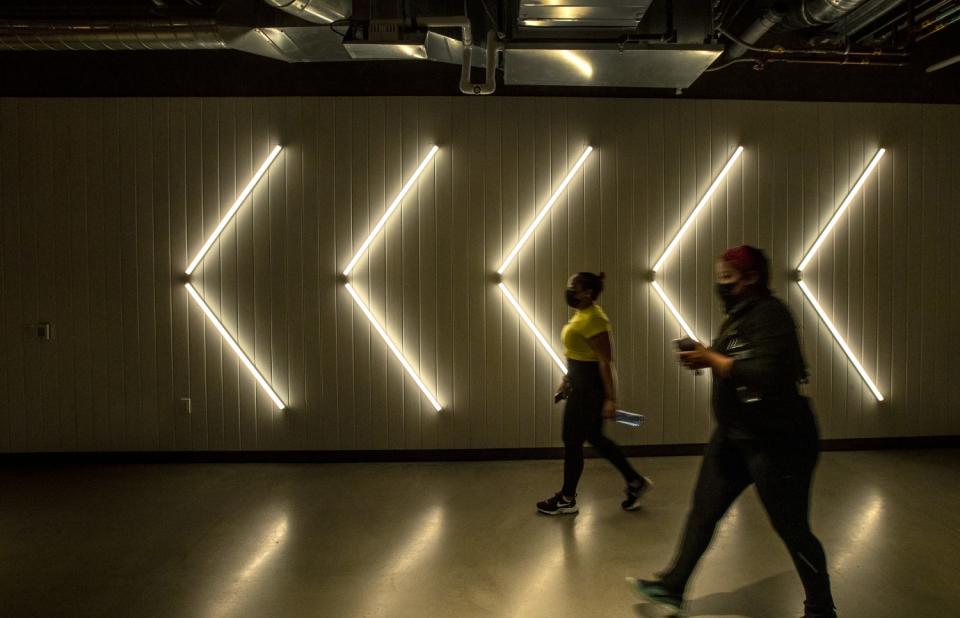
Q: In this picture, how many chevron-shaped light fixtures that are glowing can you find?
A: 5